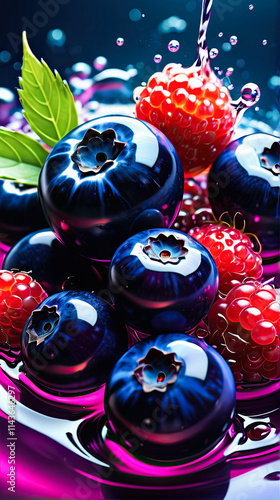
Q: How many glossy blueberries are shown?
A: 7